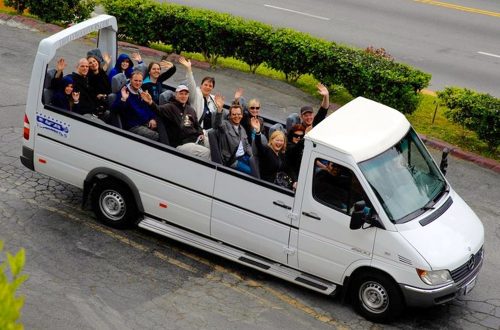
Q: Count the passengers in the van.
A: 13